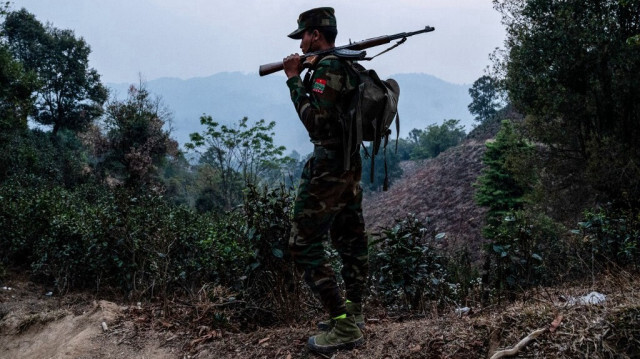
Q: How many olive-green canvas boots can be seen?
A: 2